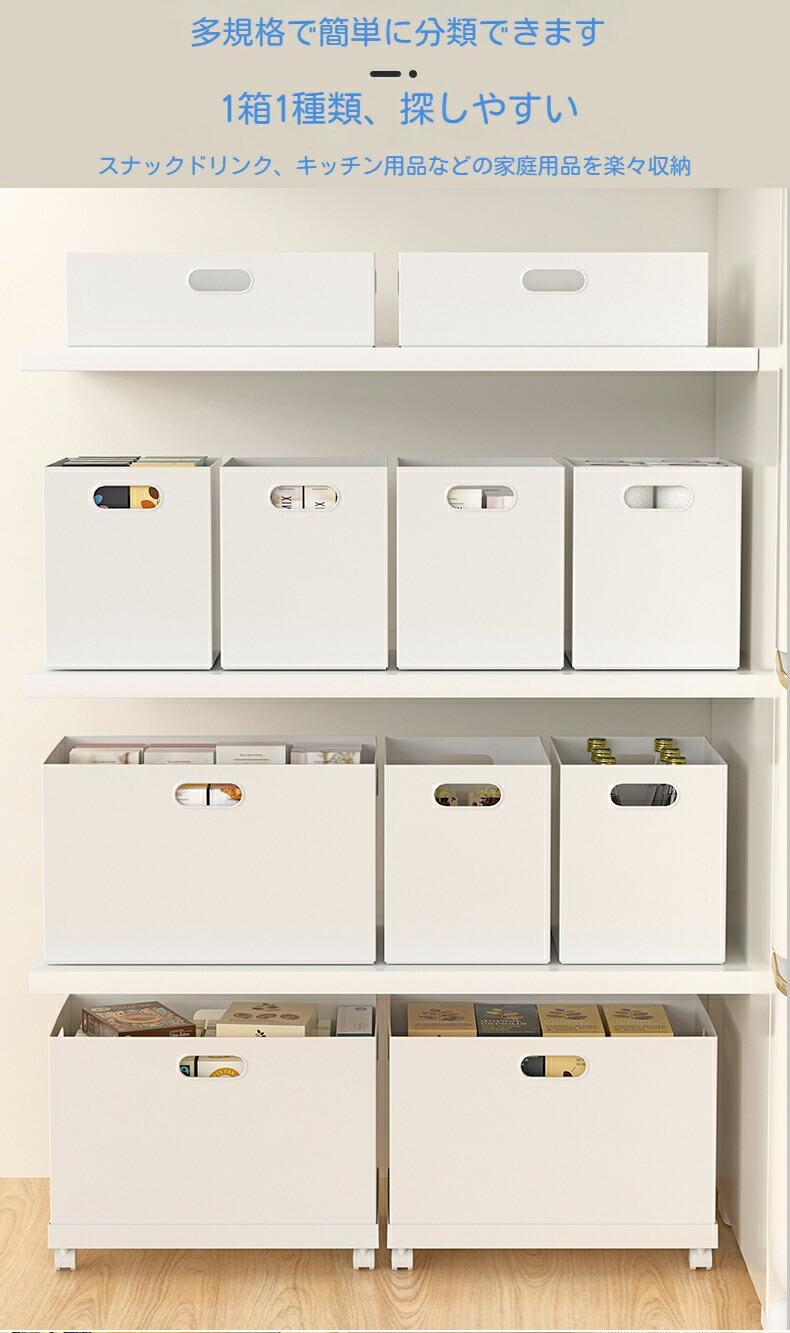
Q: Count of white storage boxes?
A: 11